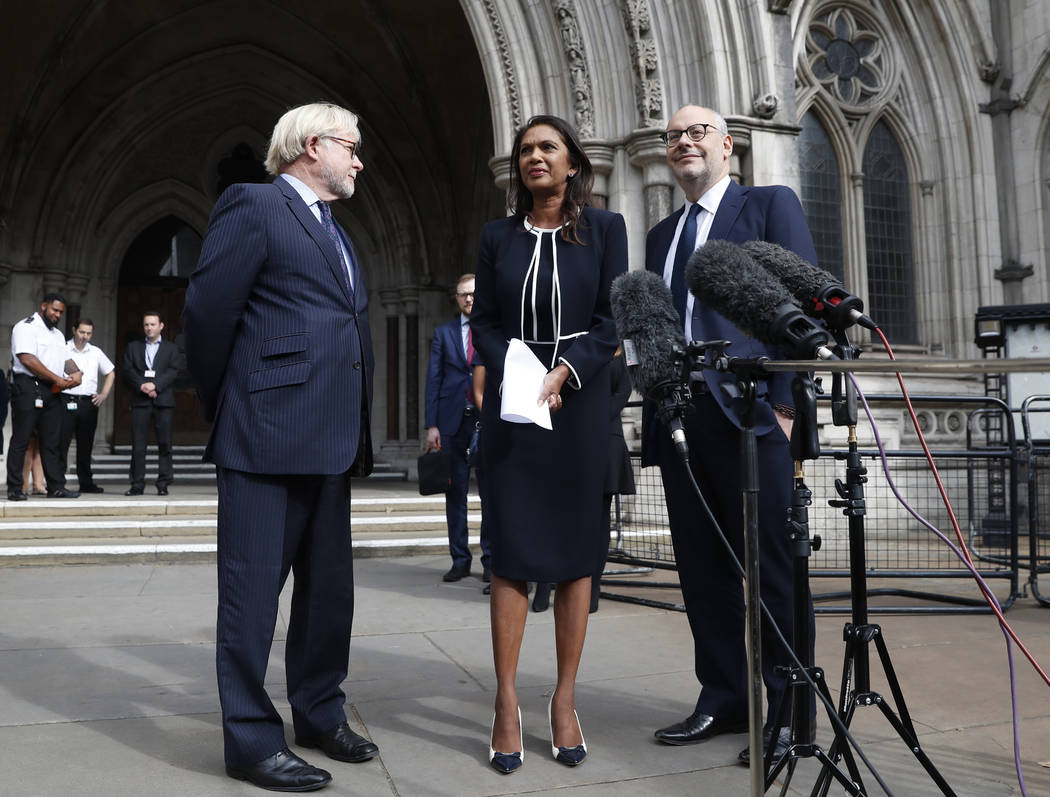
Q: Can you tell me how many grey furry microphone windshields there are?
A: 3